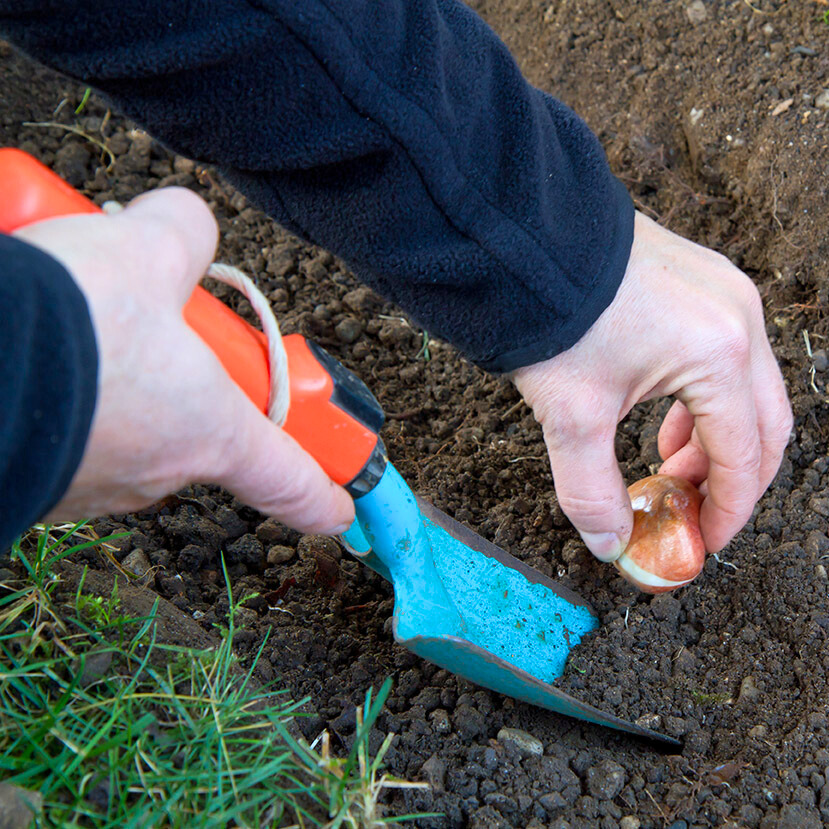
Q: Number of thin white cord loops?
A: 1